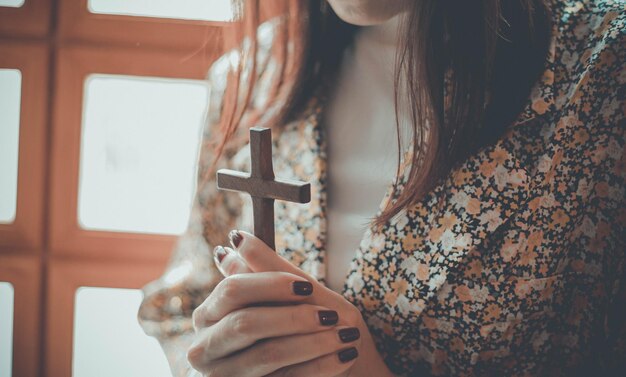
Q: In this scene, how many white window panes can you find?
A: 6